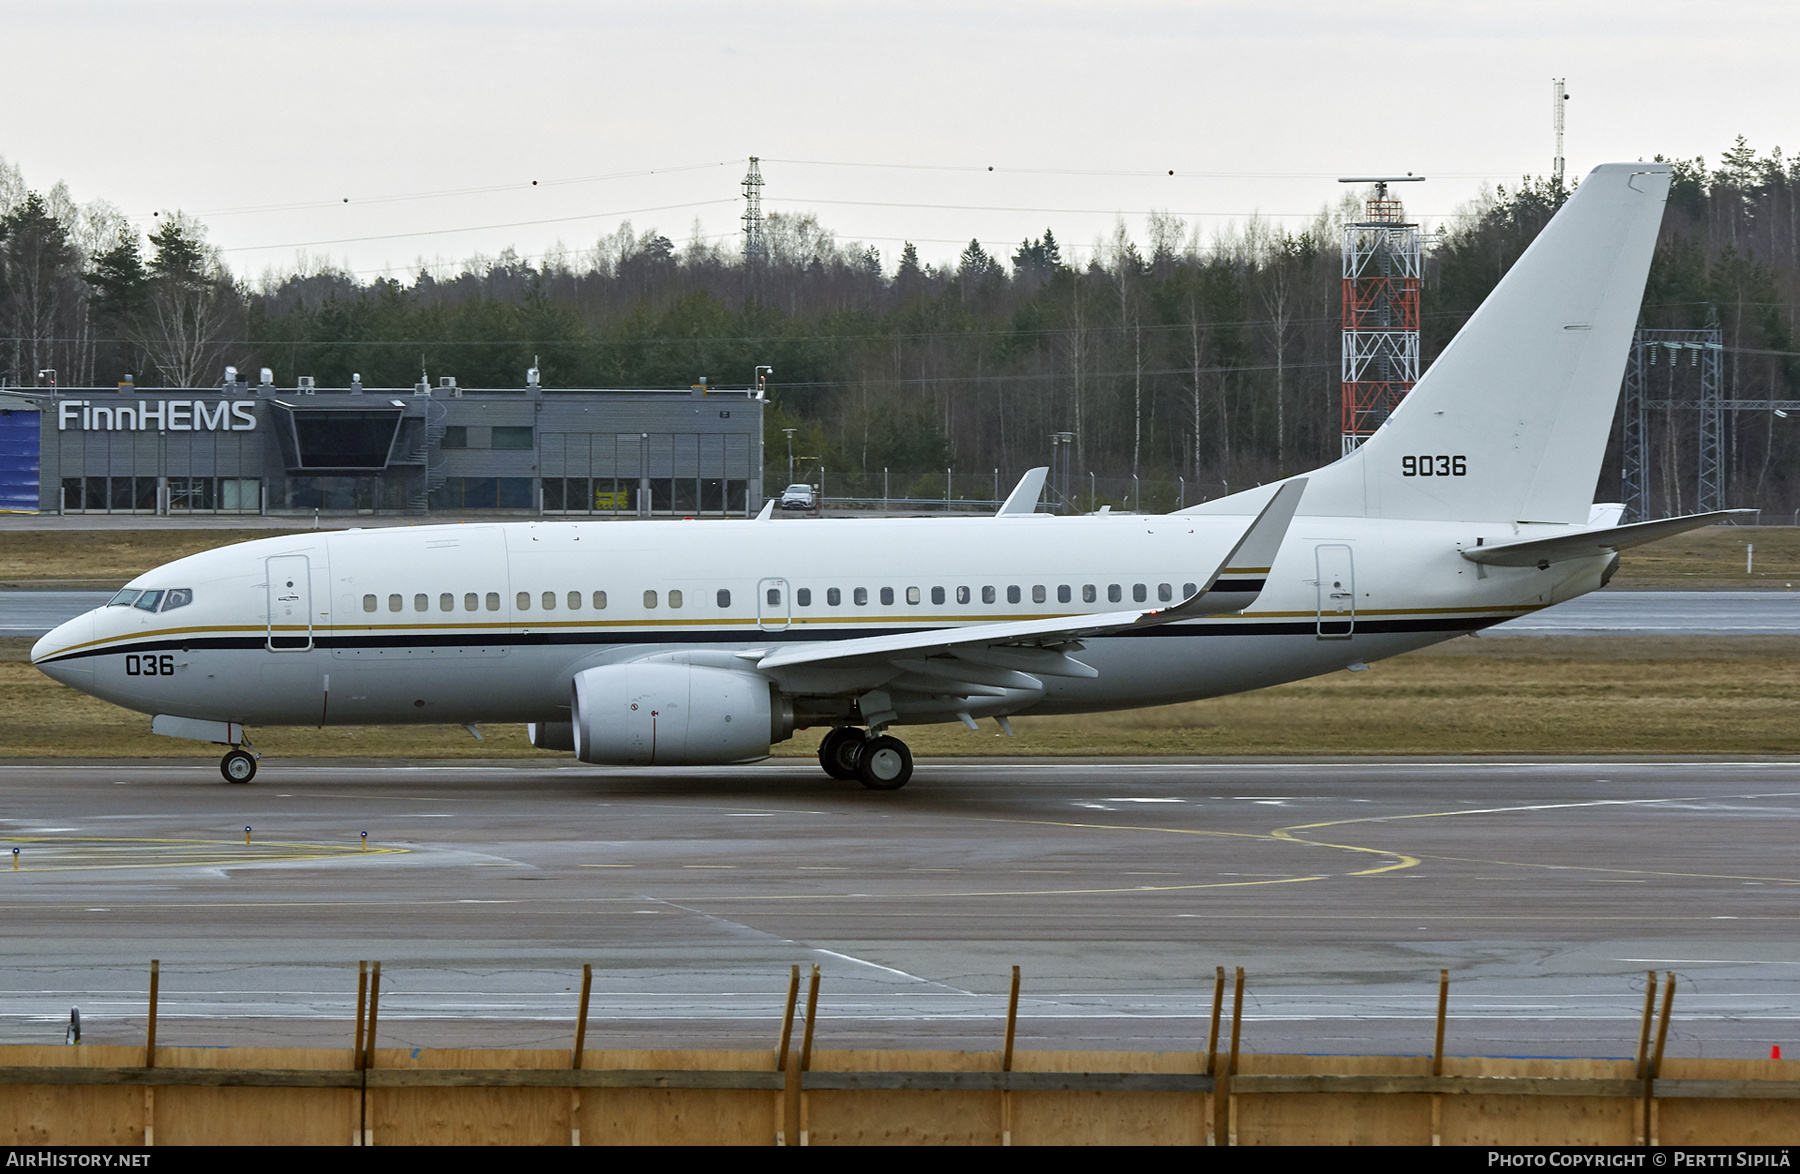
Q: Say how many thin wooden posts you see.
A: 12